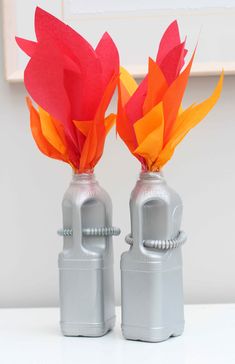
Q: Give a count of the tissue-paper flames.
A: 2